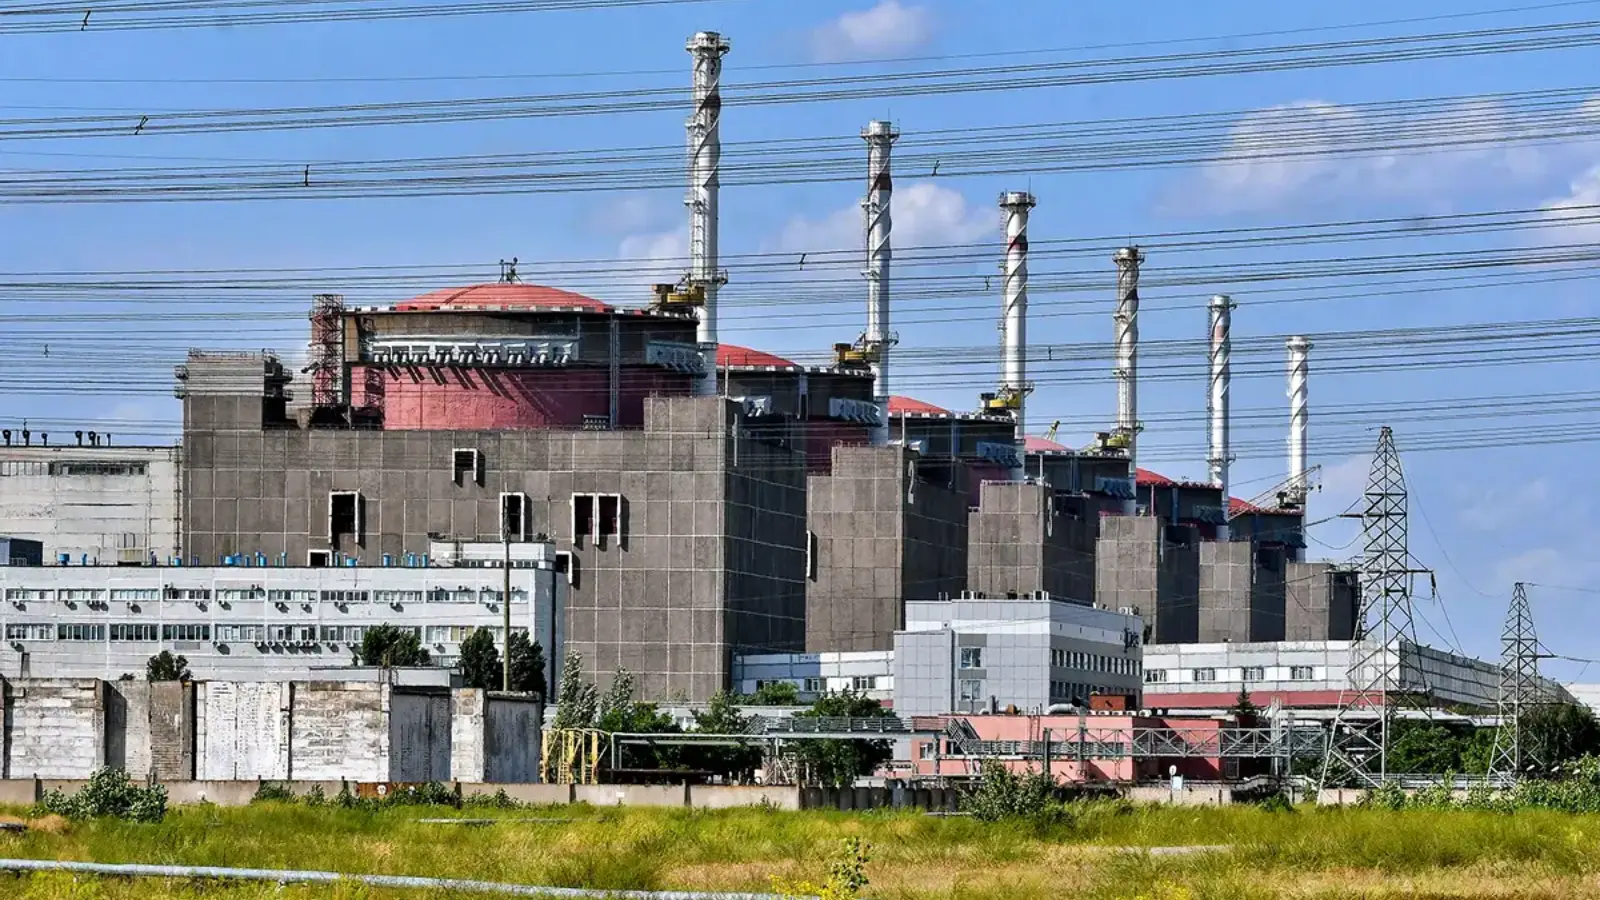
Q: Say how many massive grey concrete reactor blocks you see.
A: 6